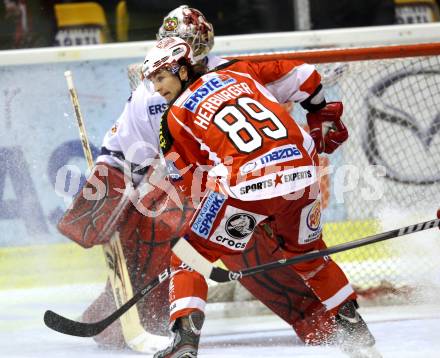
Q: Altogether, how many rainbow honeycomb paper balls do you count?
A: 0